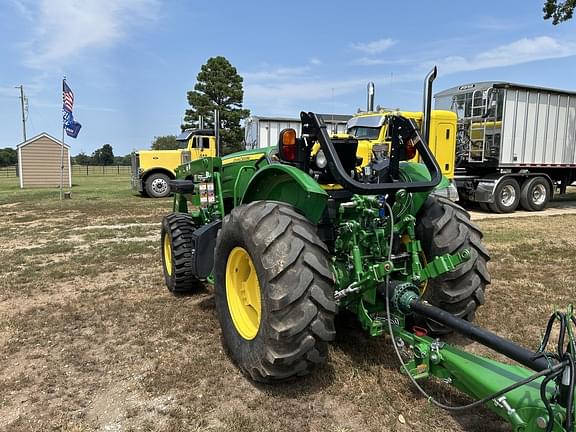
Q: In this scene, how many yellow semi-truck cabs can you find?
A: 2